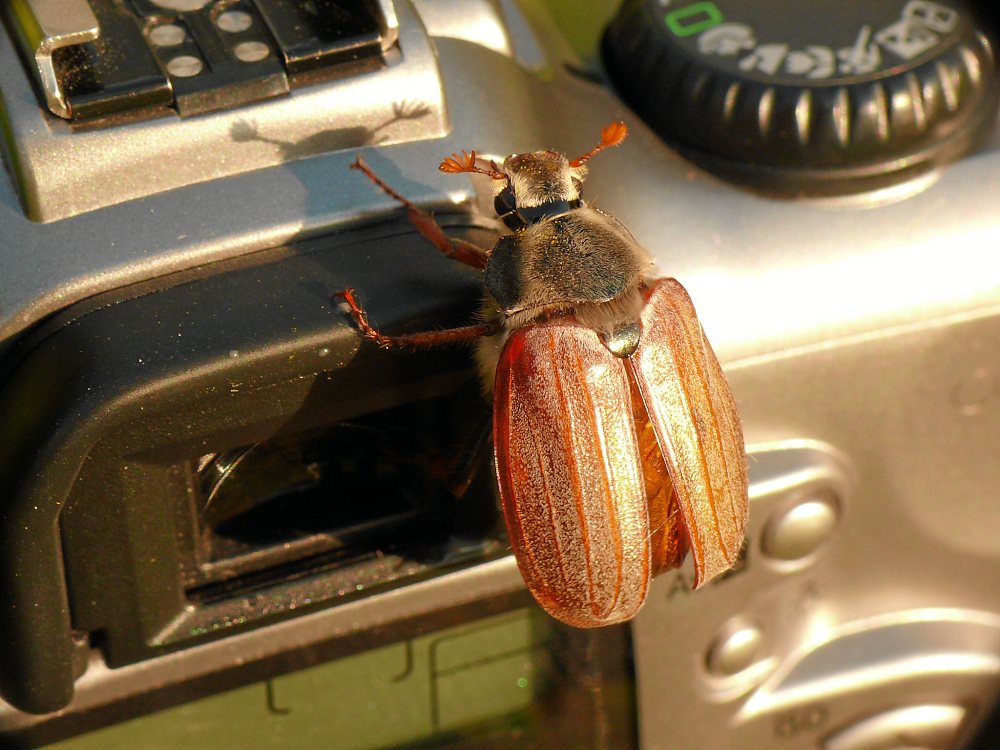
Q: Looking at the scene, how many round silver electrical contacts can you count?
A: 5